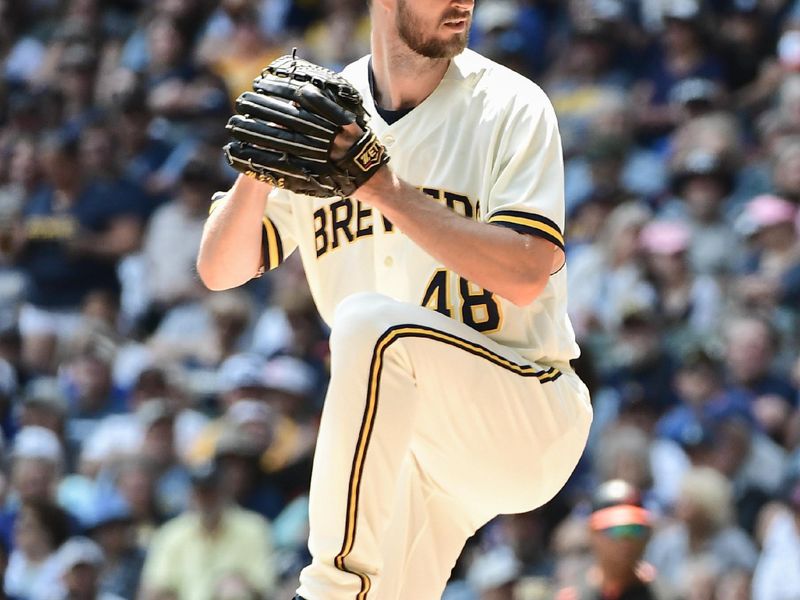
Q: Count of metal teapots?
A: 0